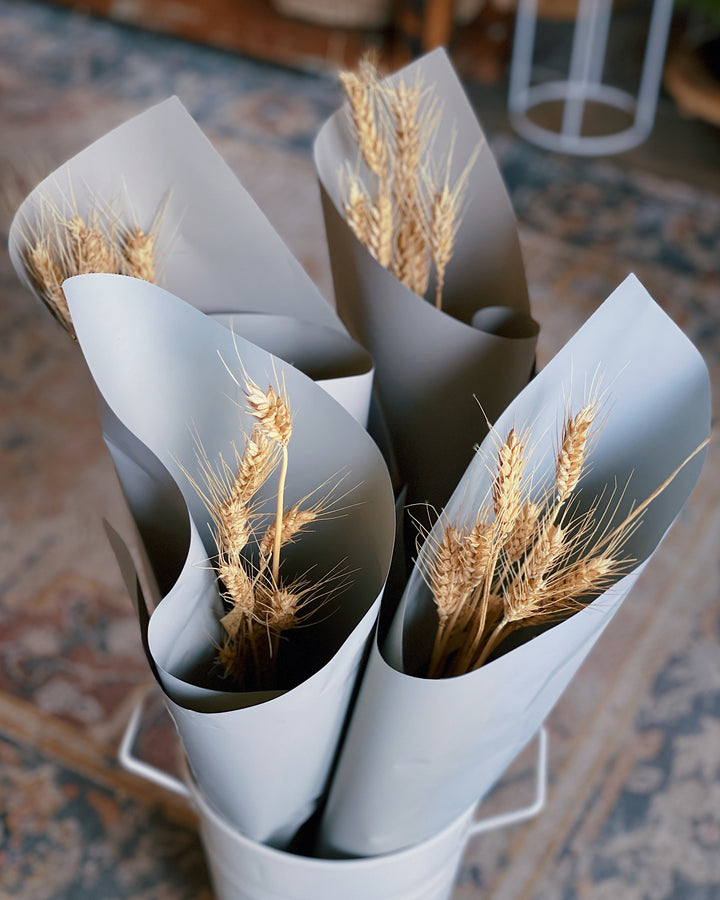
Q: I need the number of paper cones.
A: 4